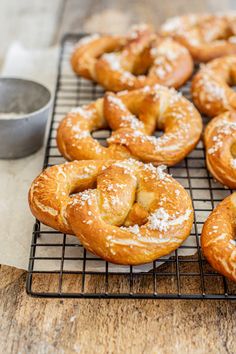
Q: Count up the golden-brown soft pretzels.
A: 7